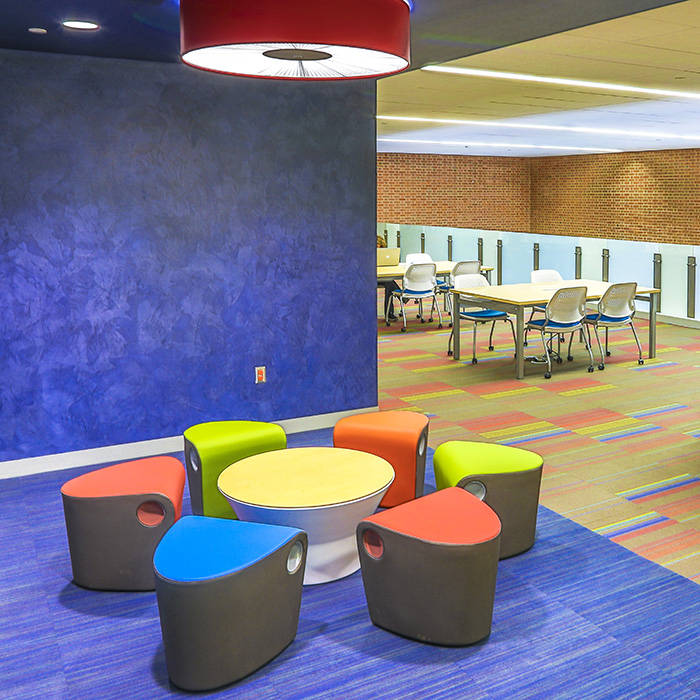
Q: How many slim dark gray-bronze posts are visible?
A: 11